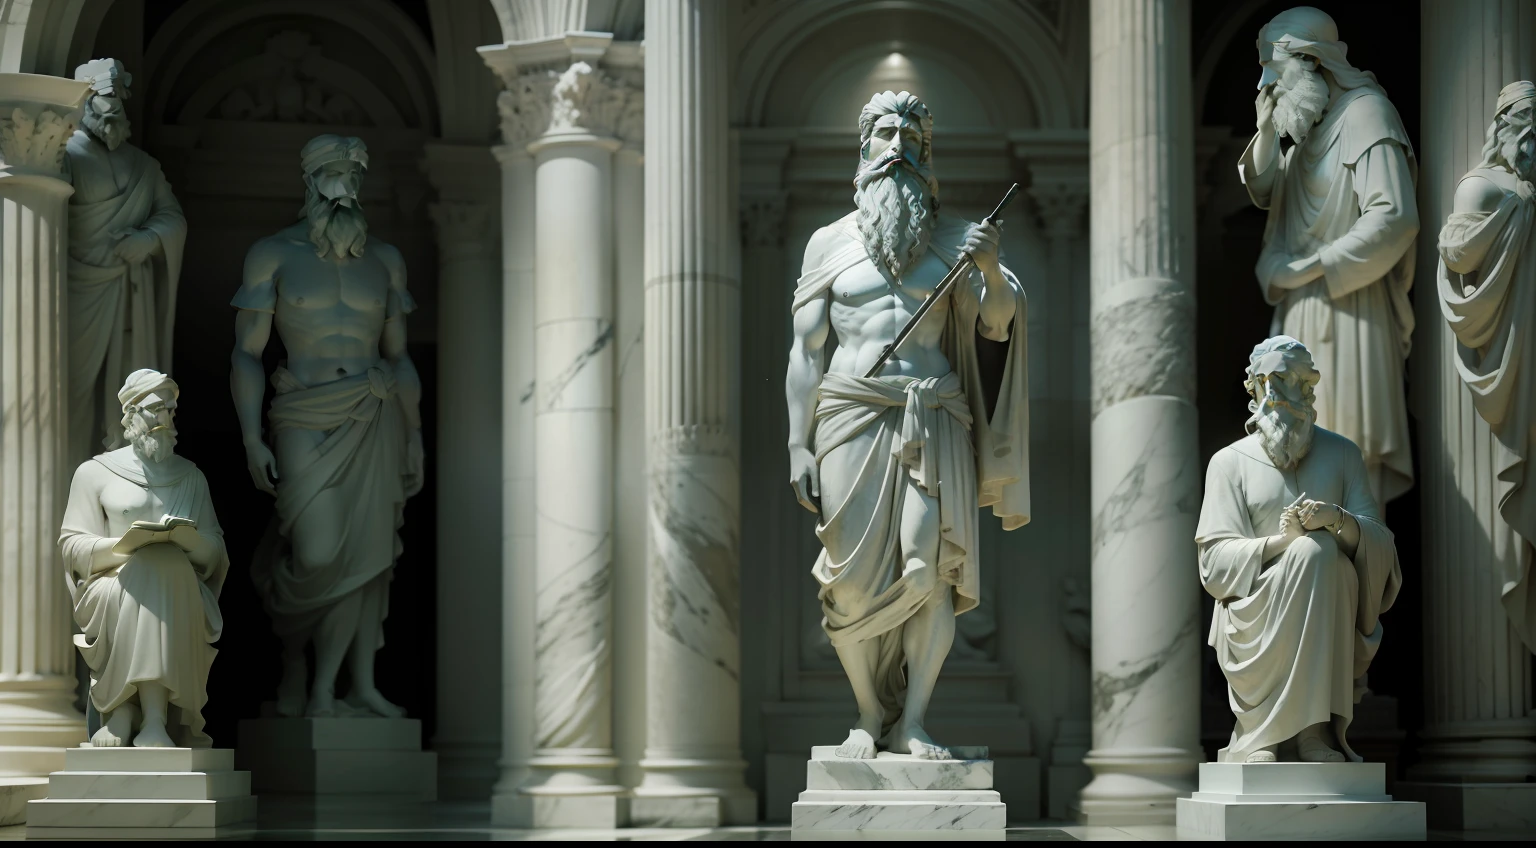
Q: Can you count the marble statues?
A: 7